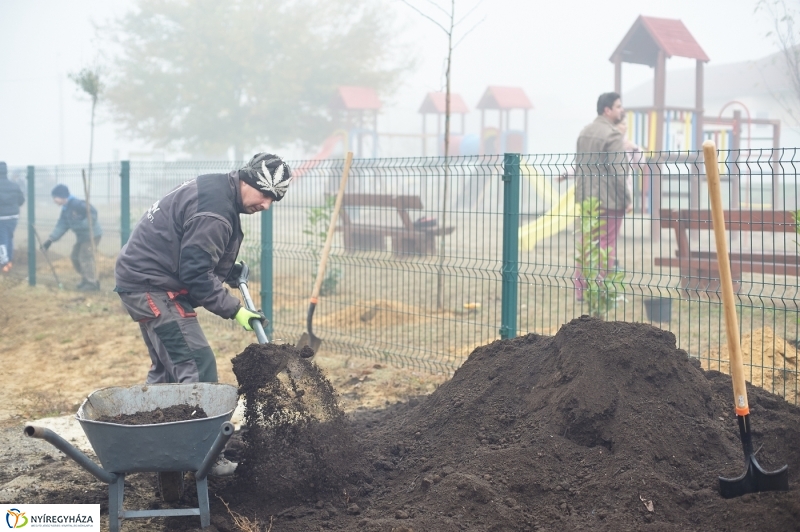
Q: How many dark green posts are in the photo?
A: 4